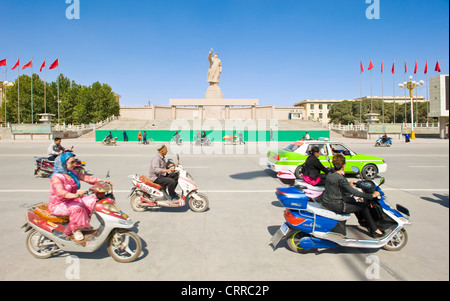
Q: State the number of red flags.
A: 13